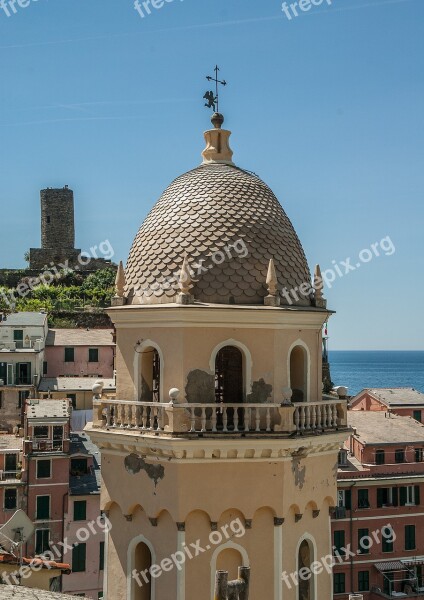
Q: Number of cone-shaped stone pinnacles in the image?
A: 4